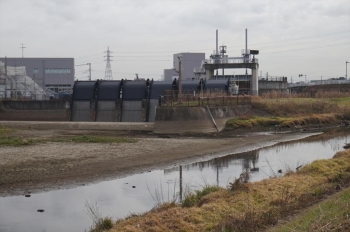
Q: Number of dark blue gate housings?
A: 6